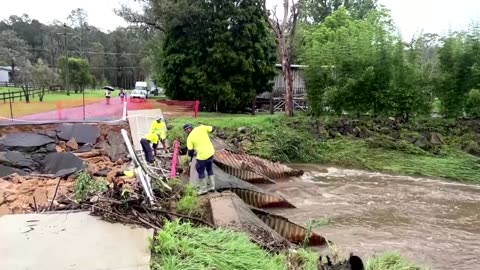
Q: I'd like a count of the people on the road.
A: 2